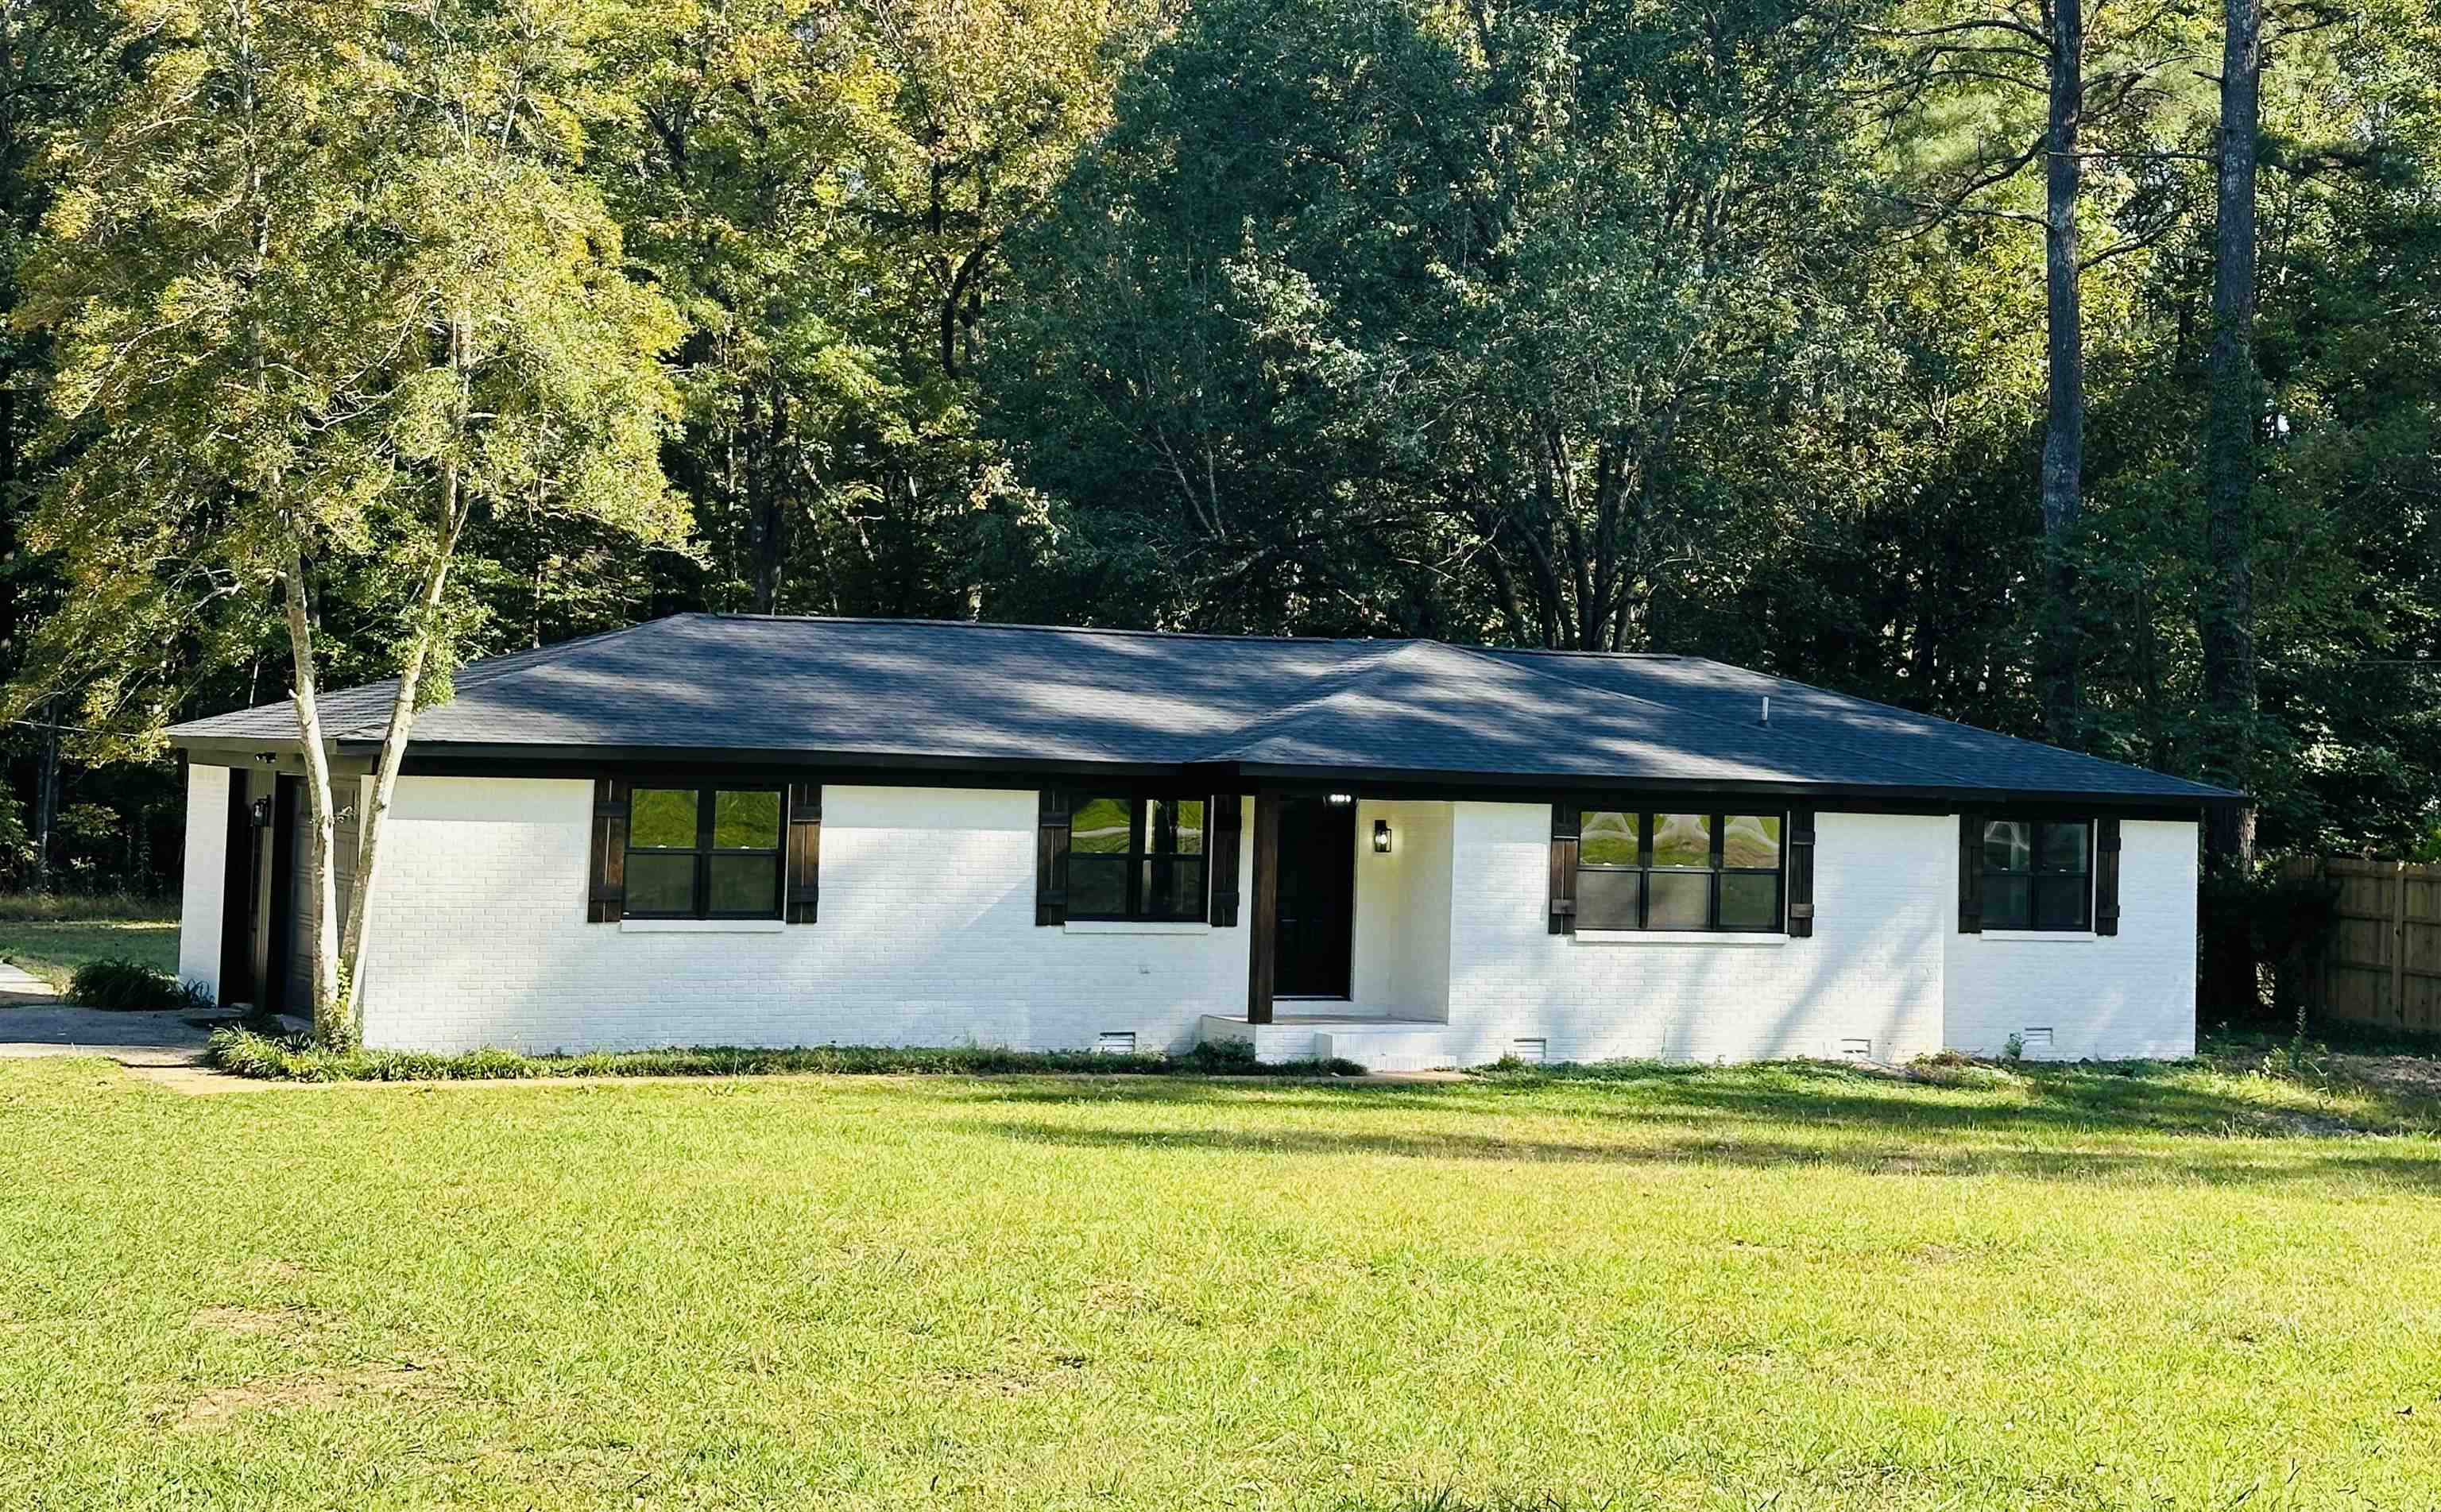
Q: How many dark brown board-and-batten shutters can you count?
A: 8